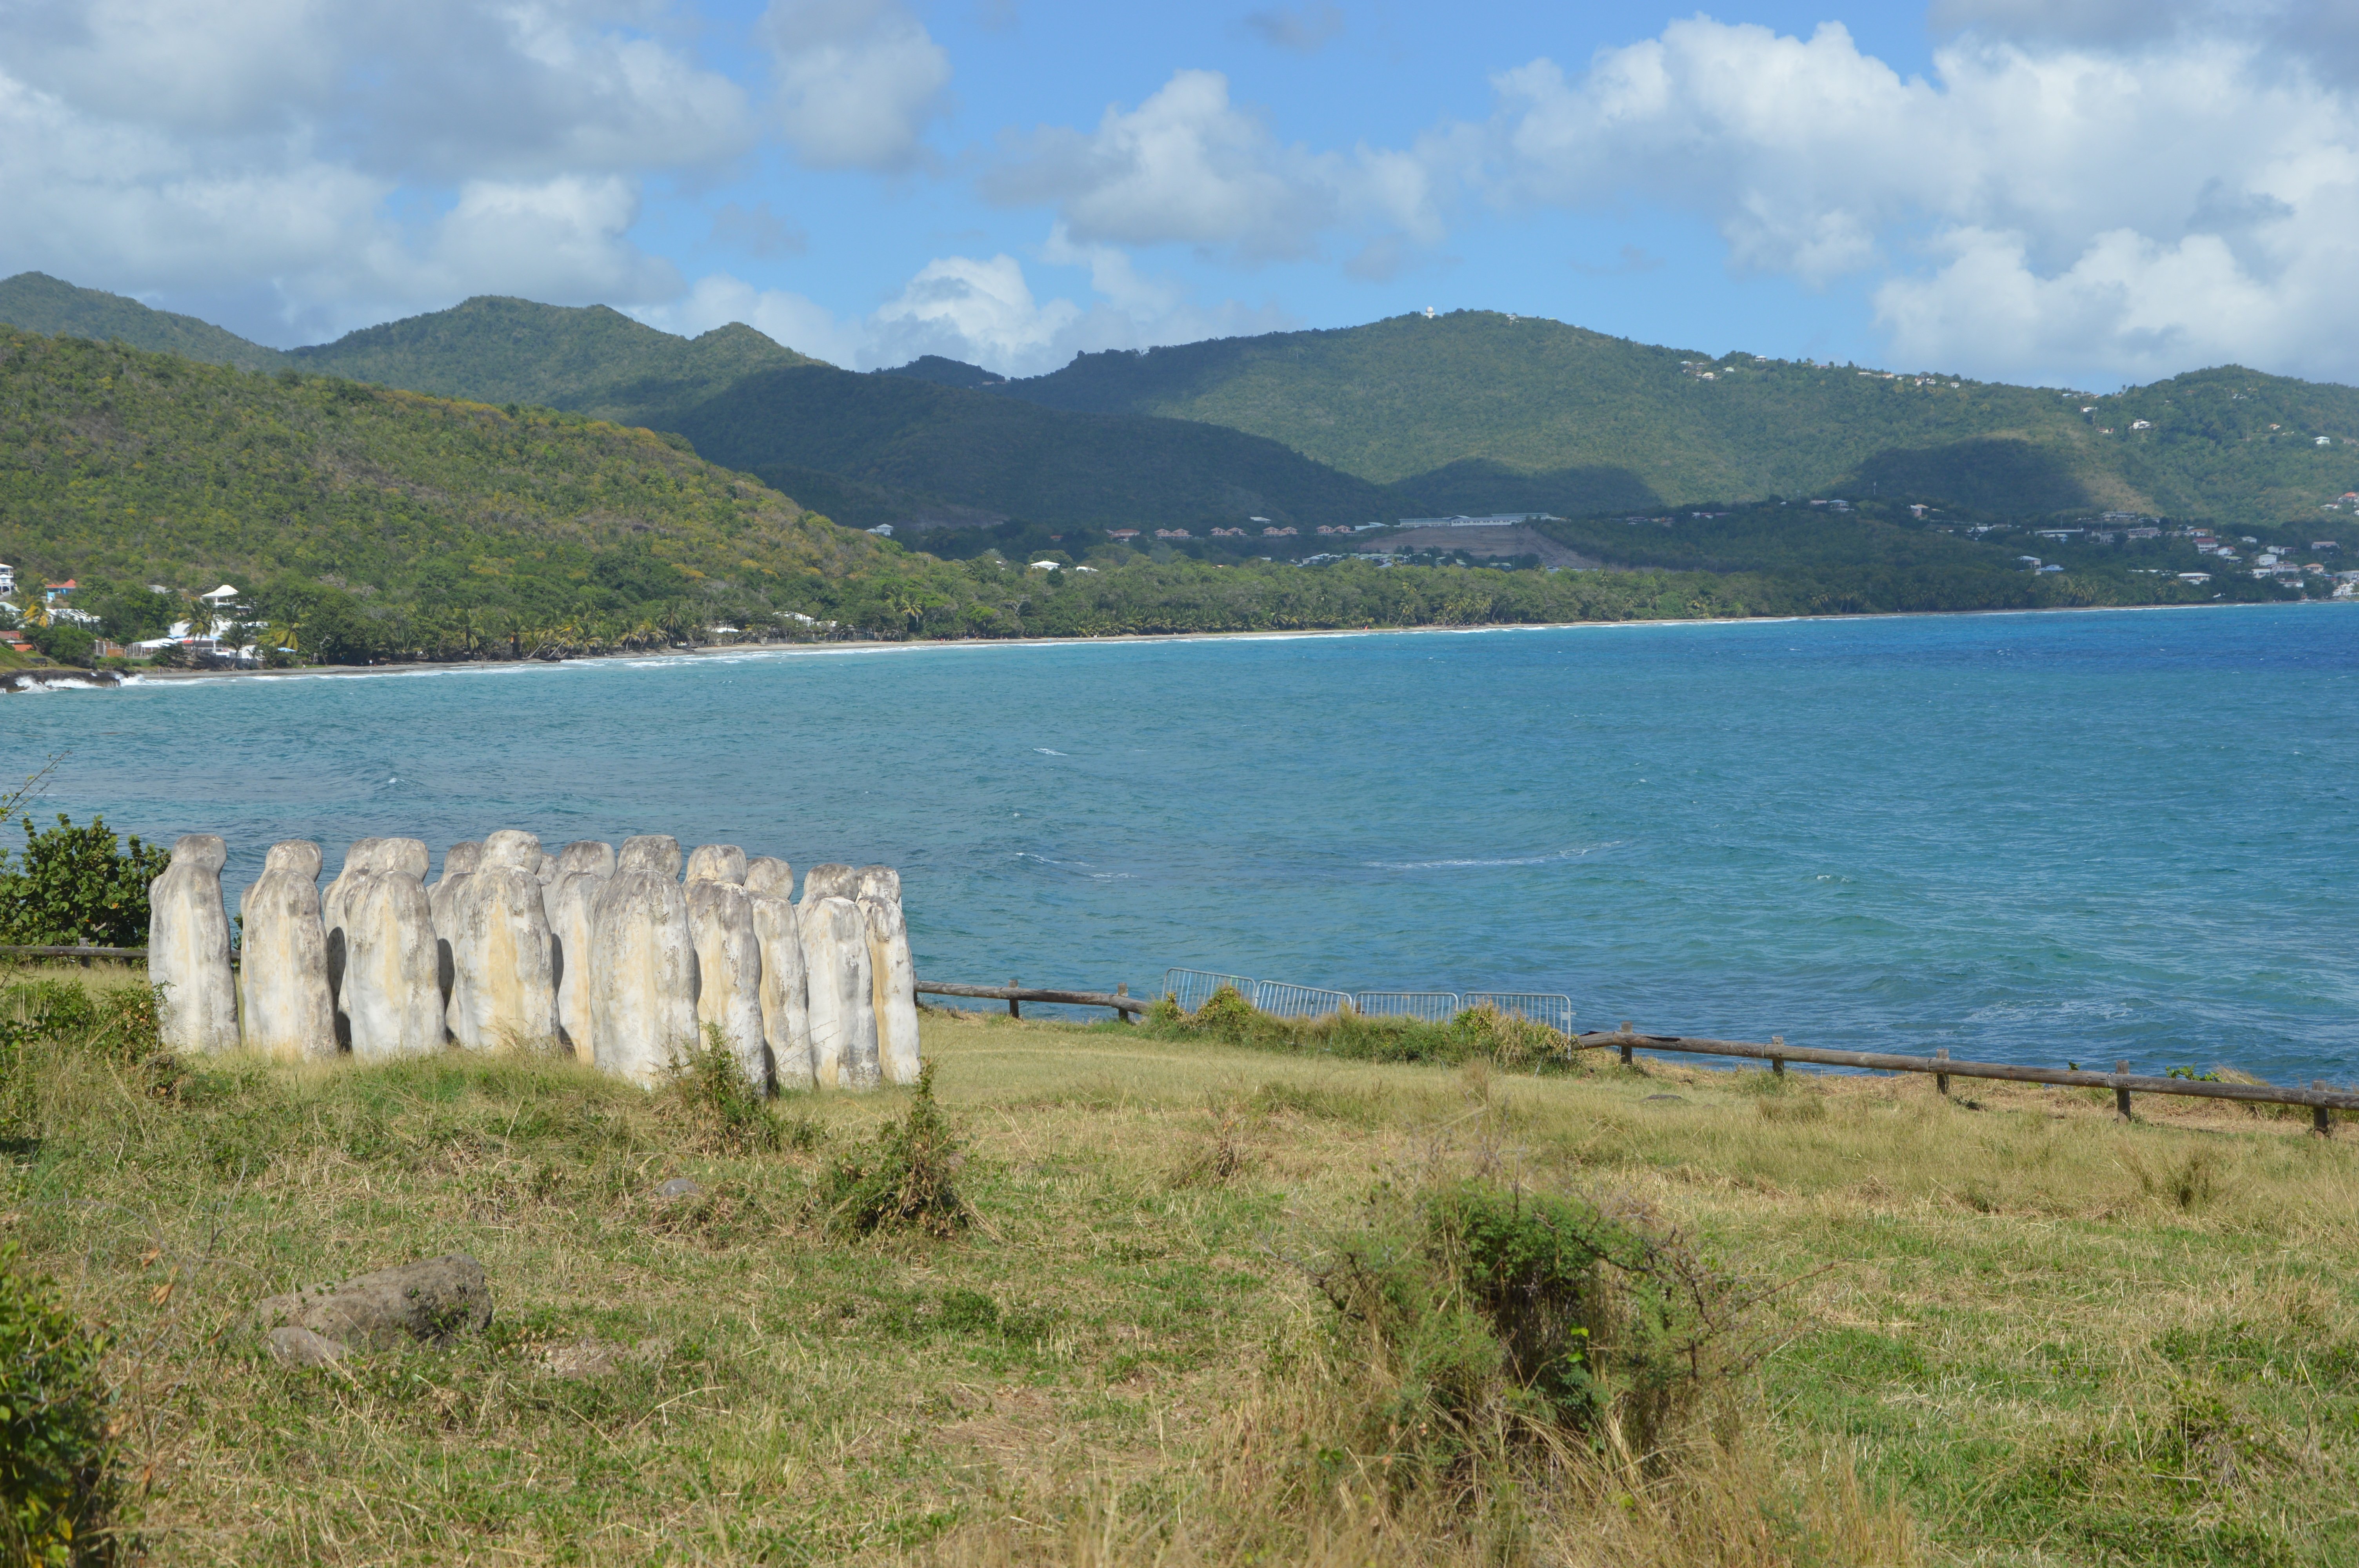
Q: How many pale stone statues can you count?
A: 13